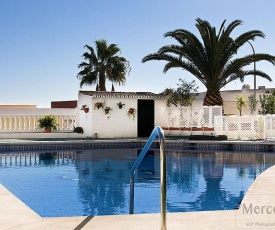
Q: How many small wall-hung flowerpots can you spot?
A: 5